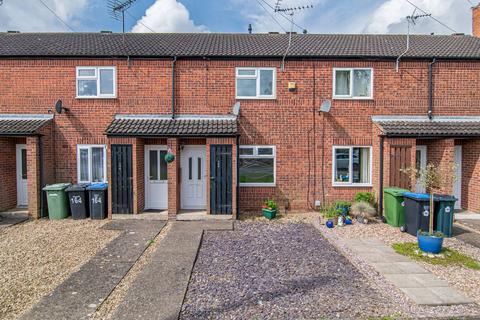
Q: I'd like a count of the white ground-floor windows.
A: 3